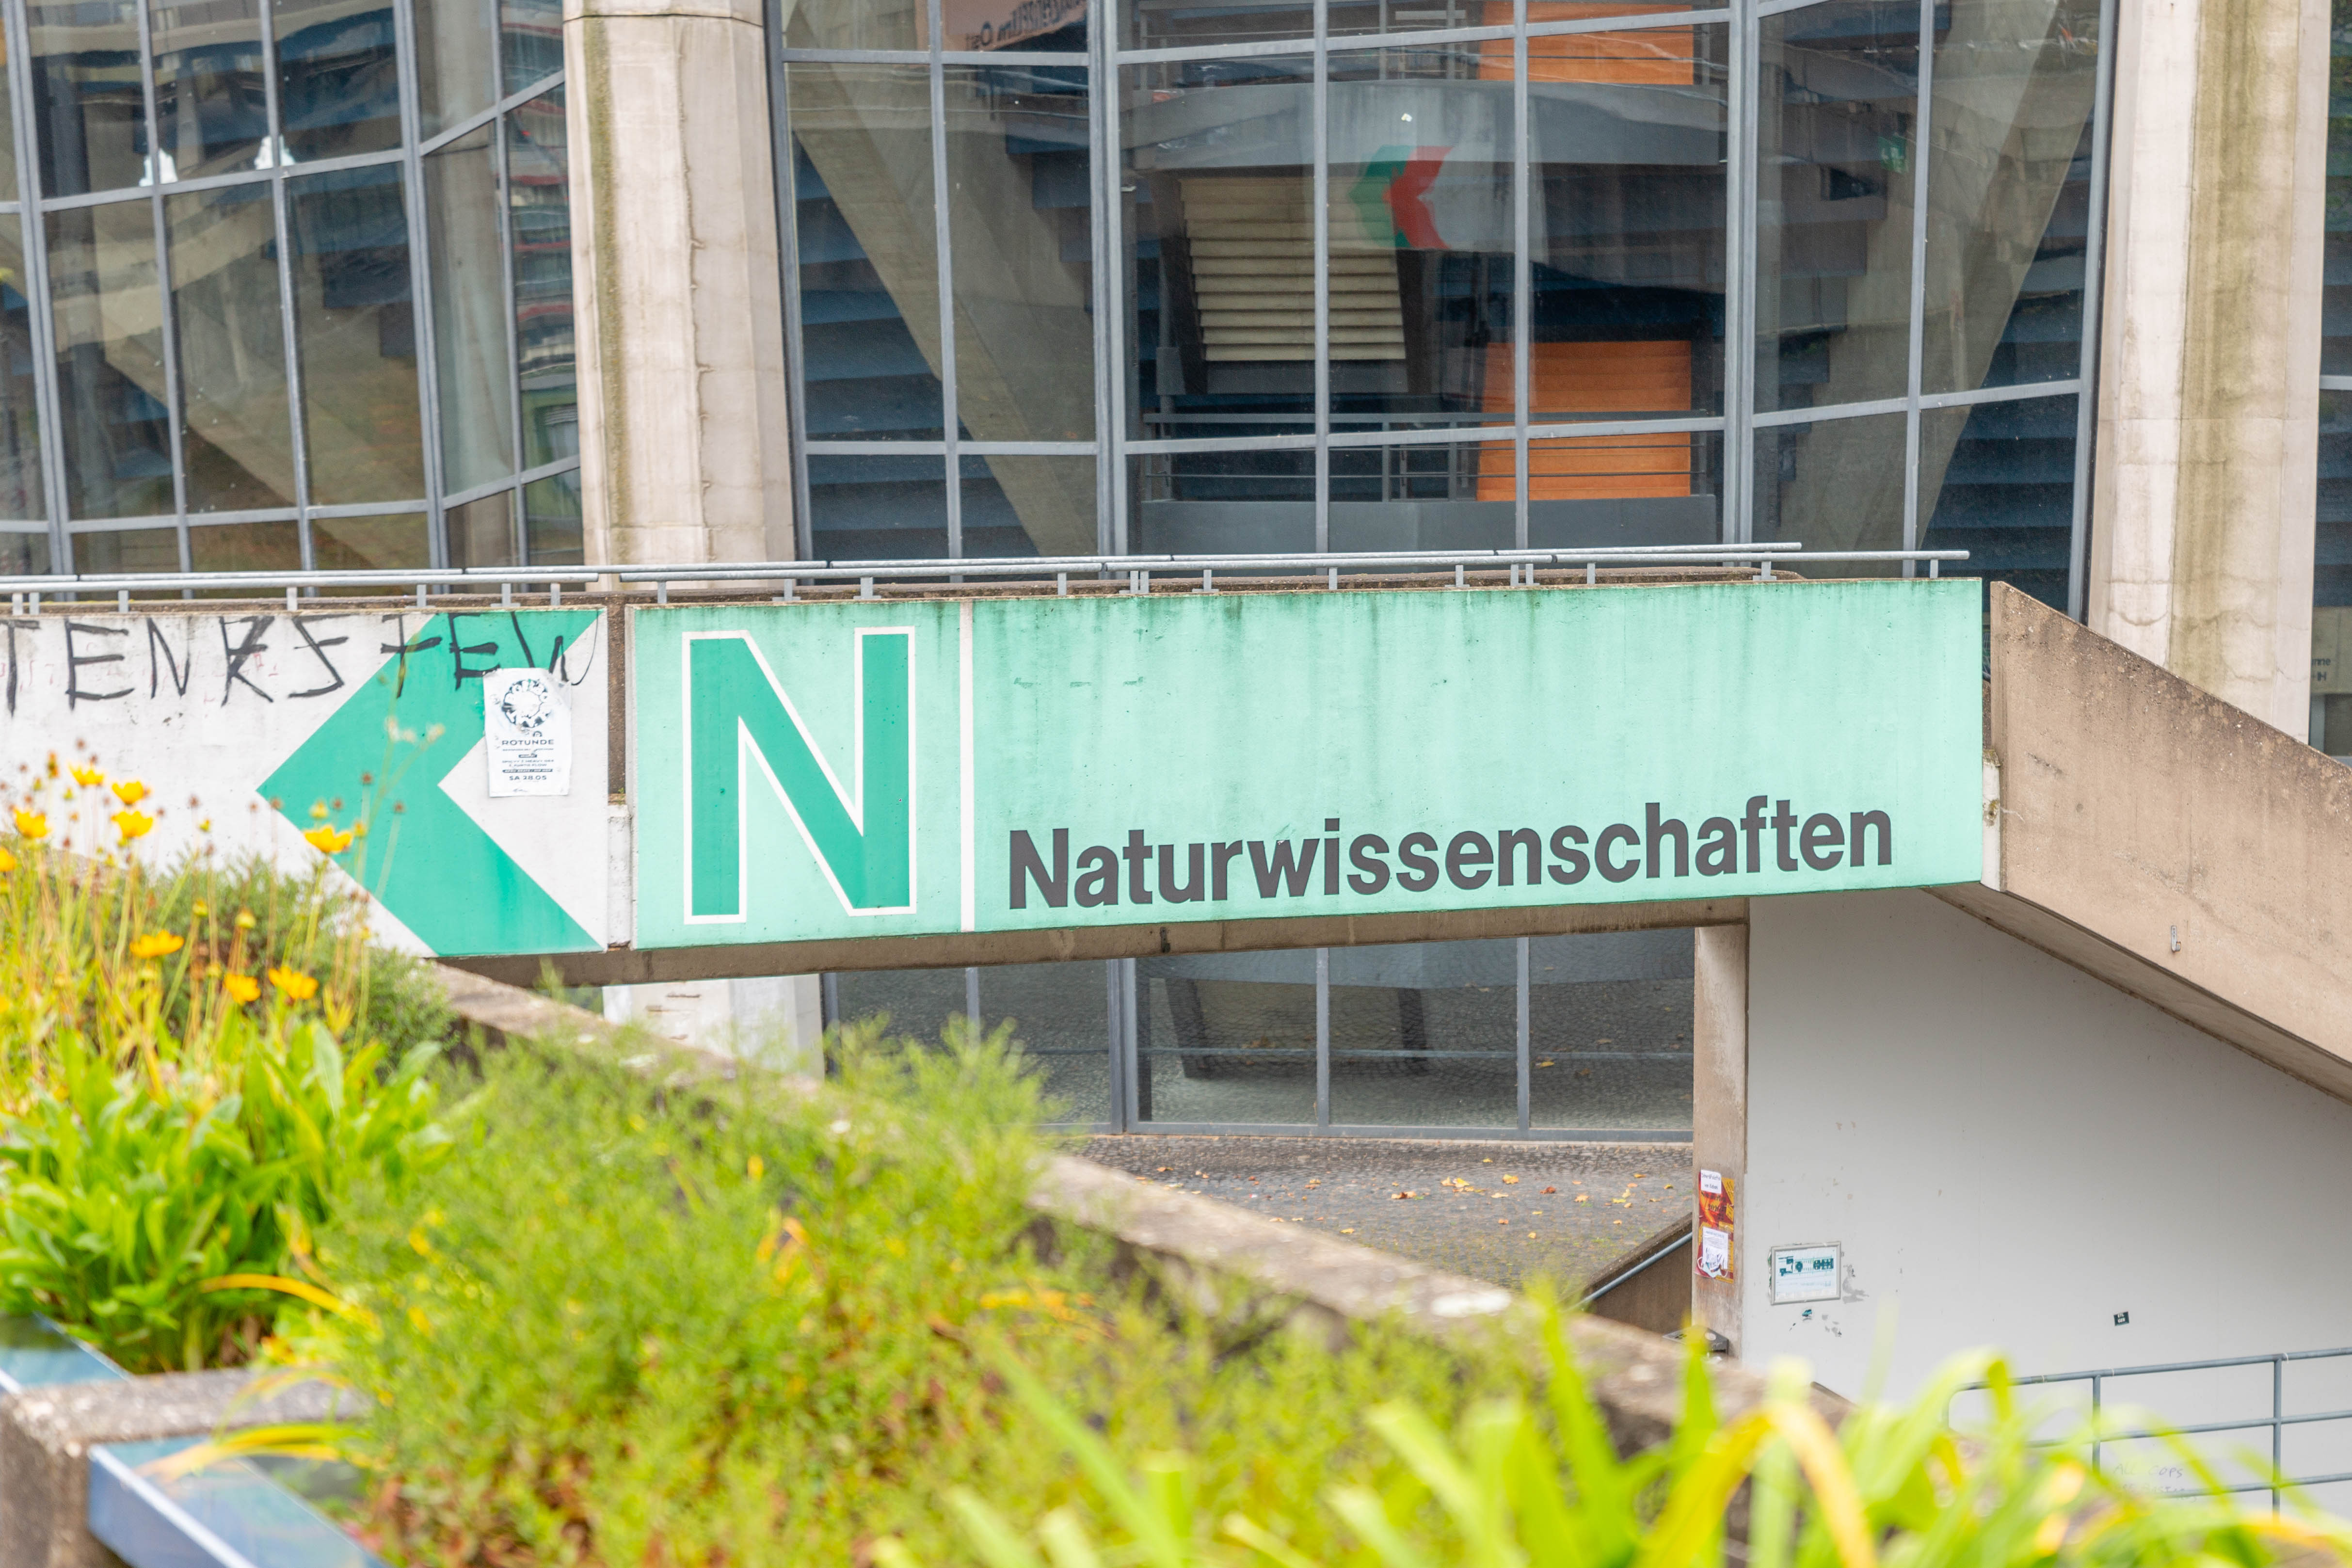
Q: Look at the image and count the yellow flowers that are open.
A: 9